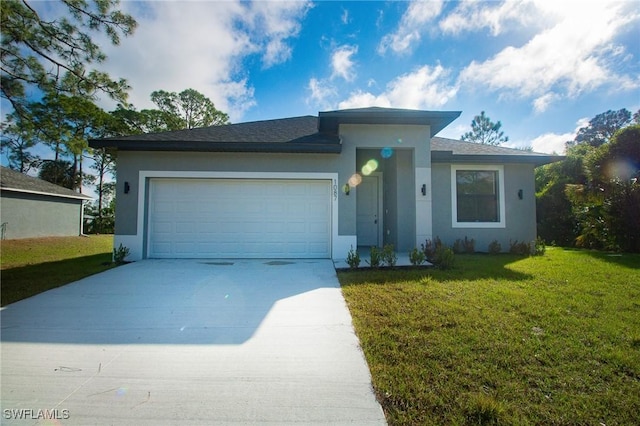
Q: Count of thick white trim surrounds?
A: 2